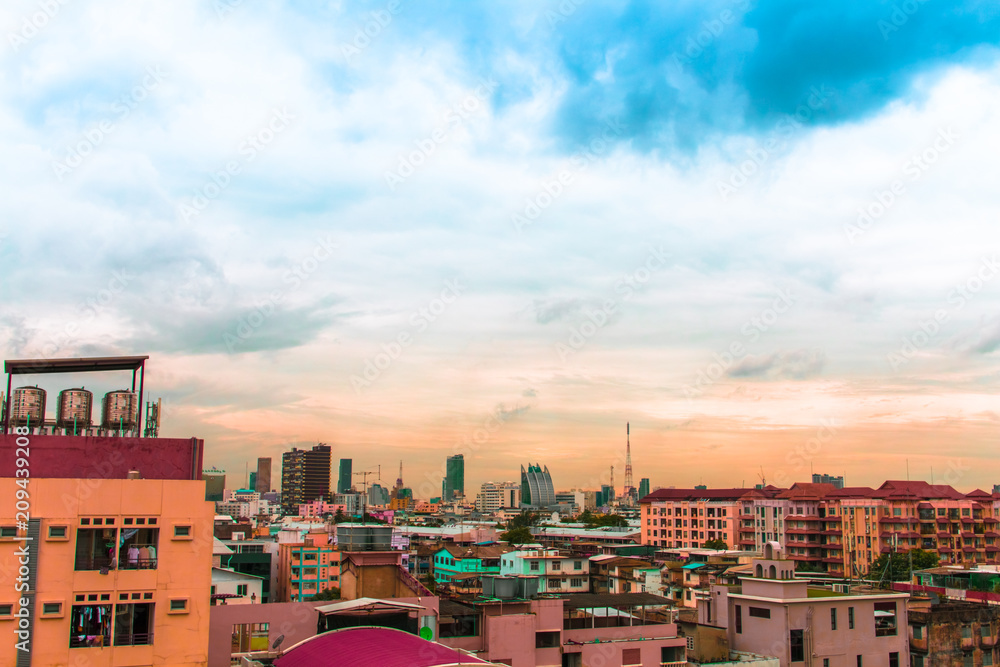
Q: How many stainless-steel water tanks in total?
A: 3